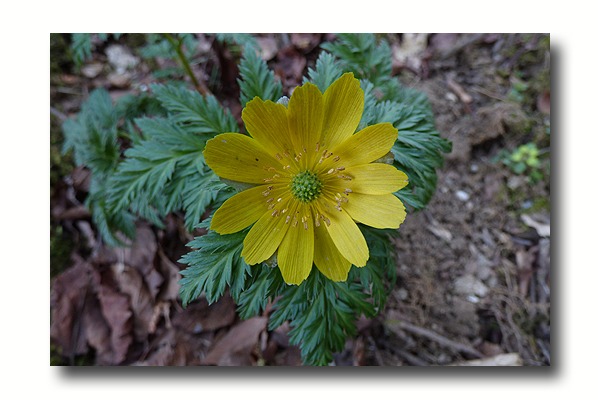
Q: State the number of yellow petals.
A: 12